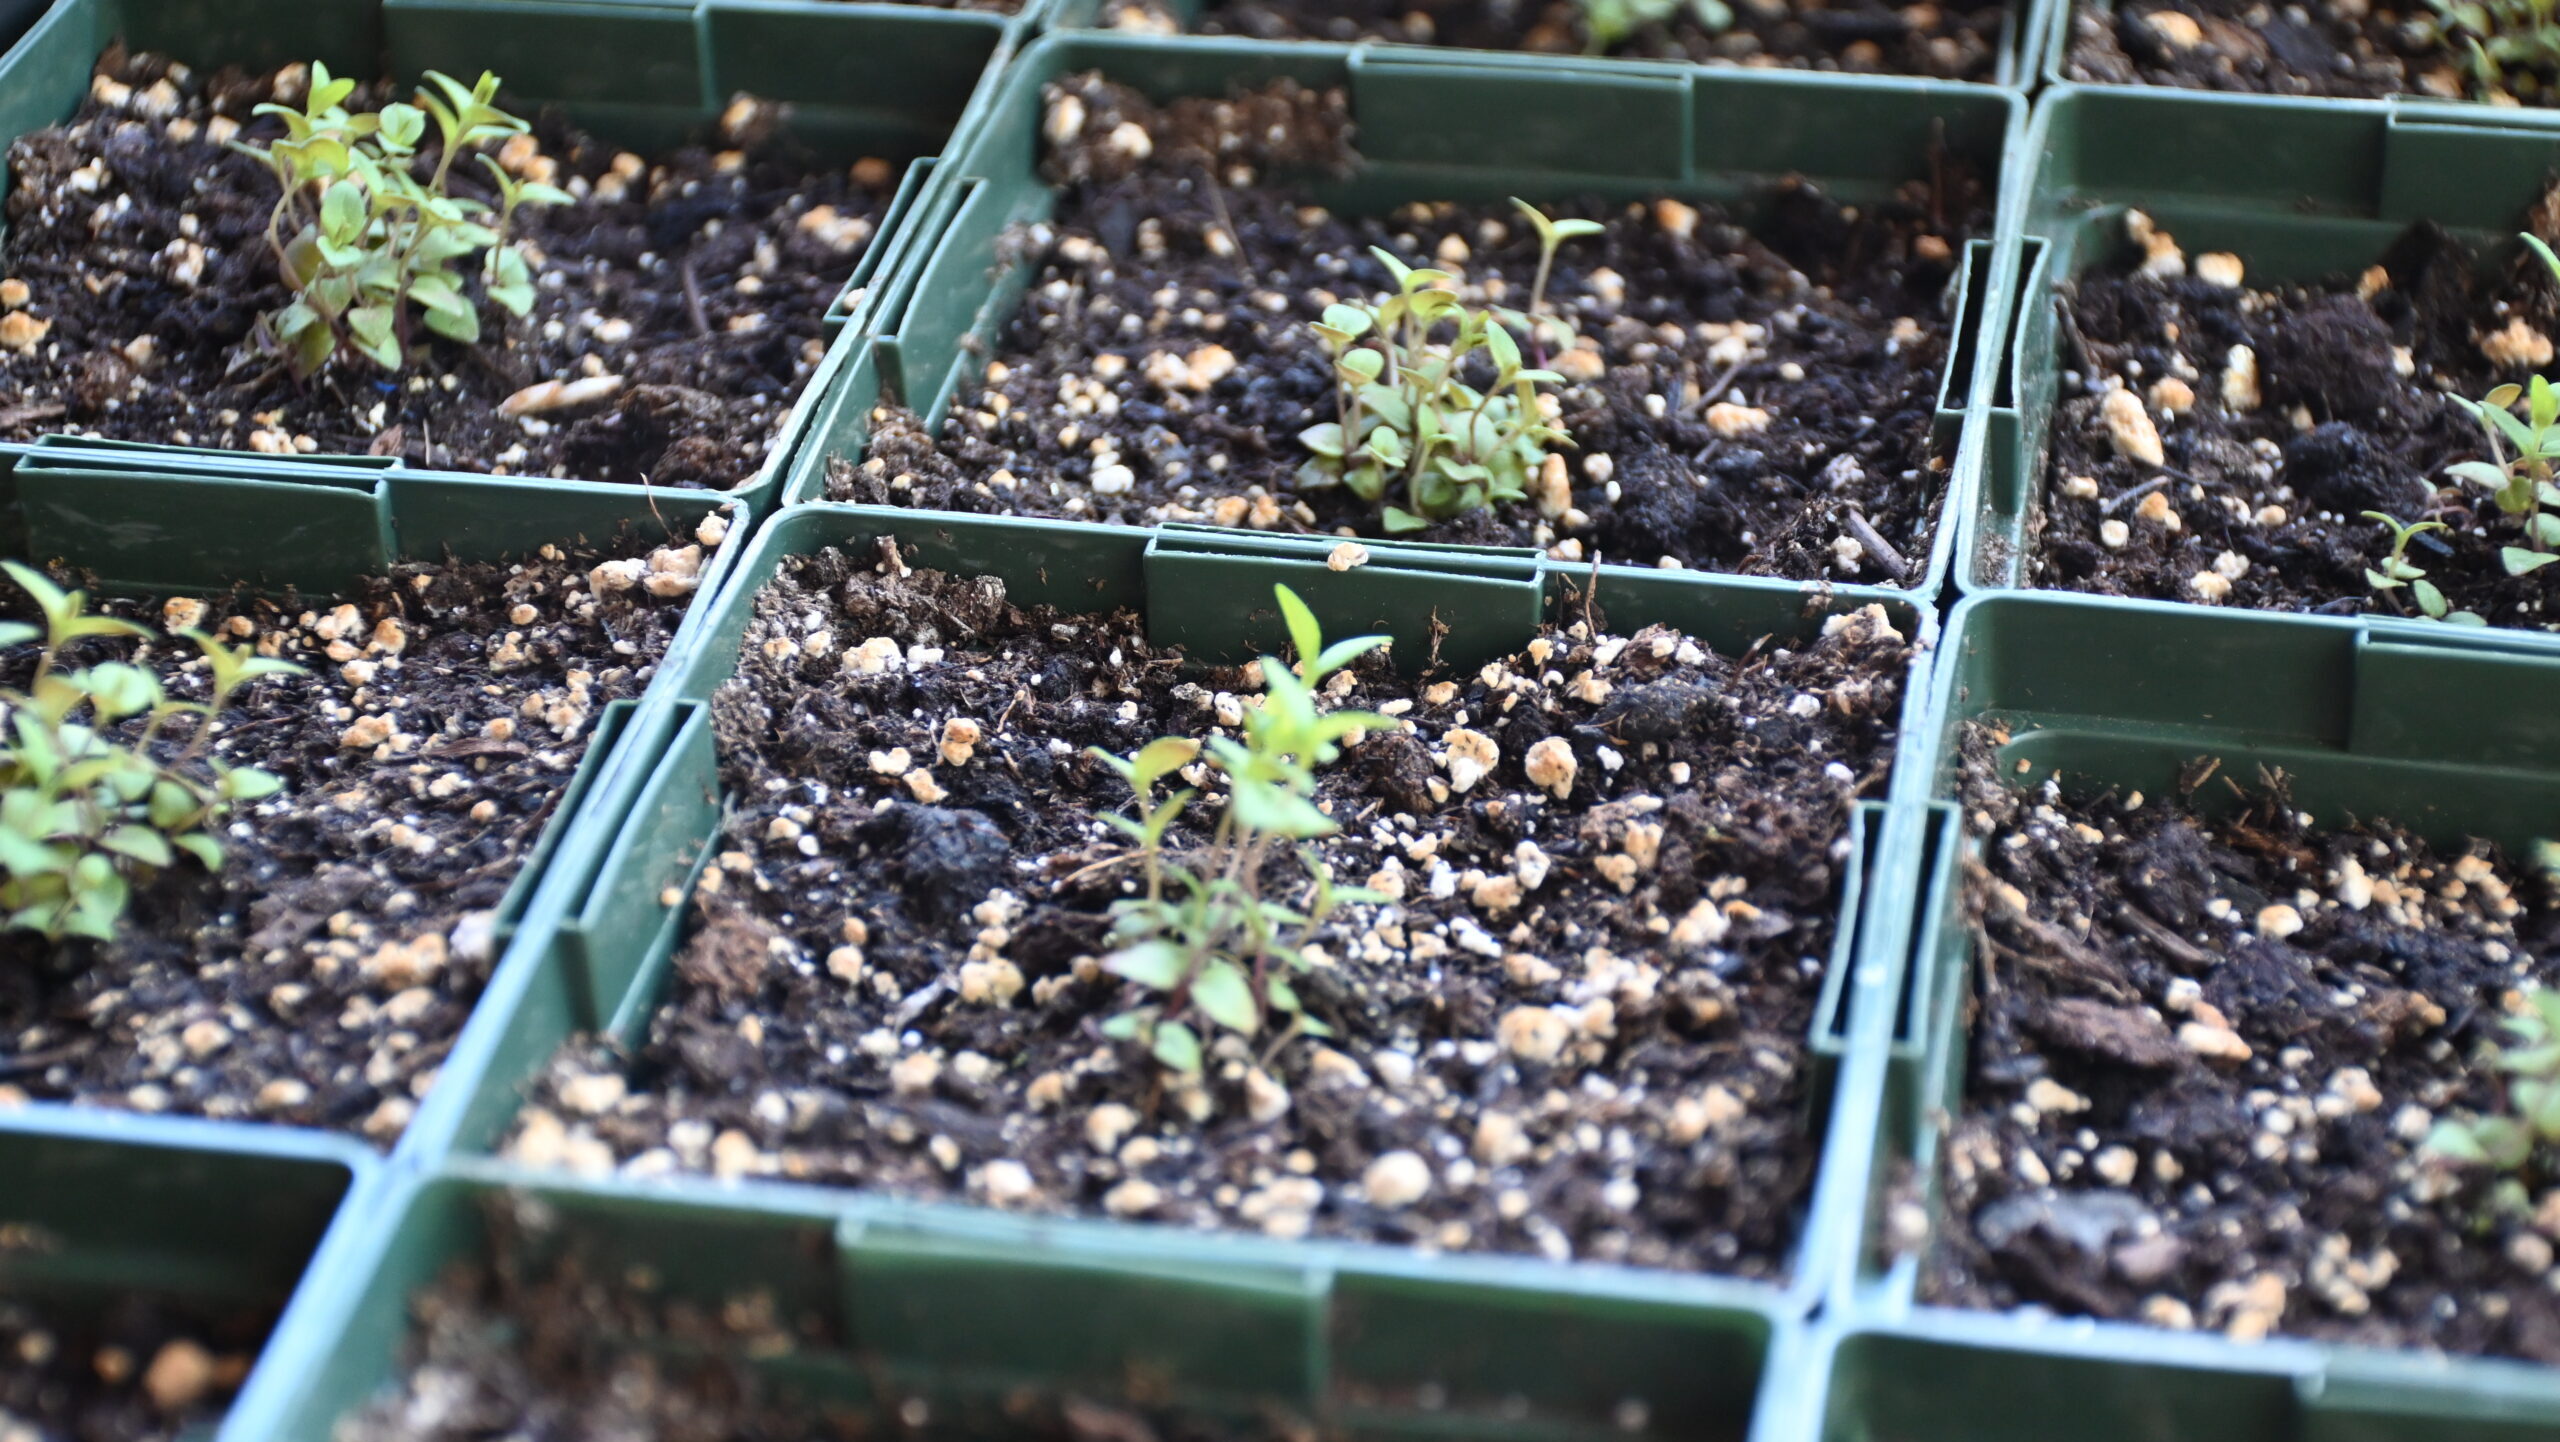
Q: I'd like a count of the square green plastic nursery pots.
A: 12